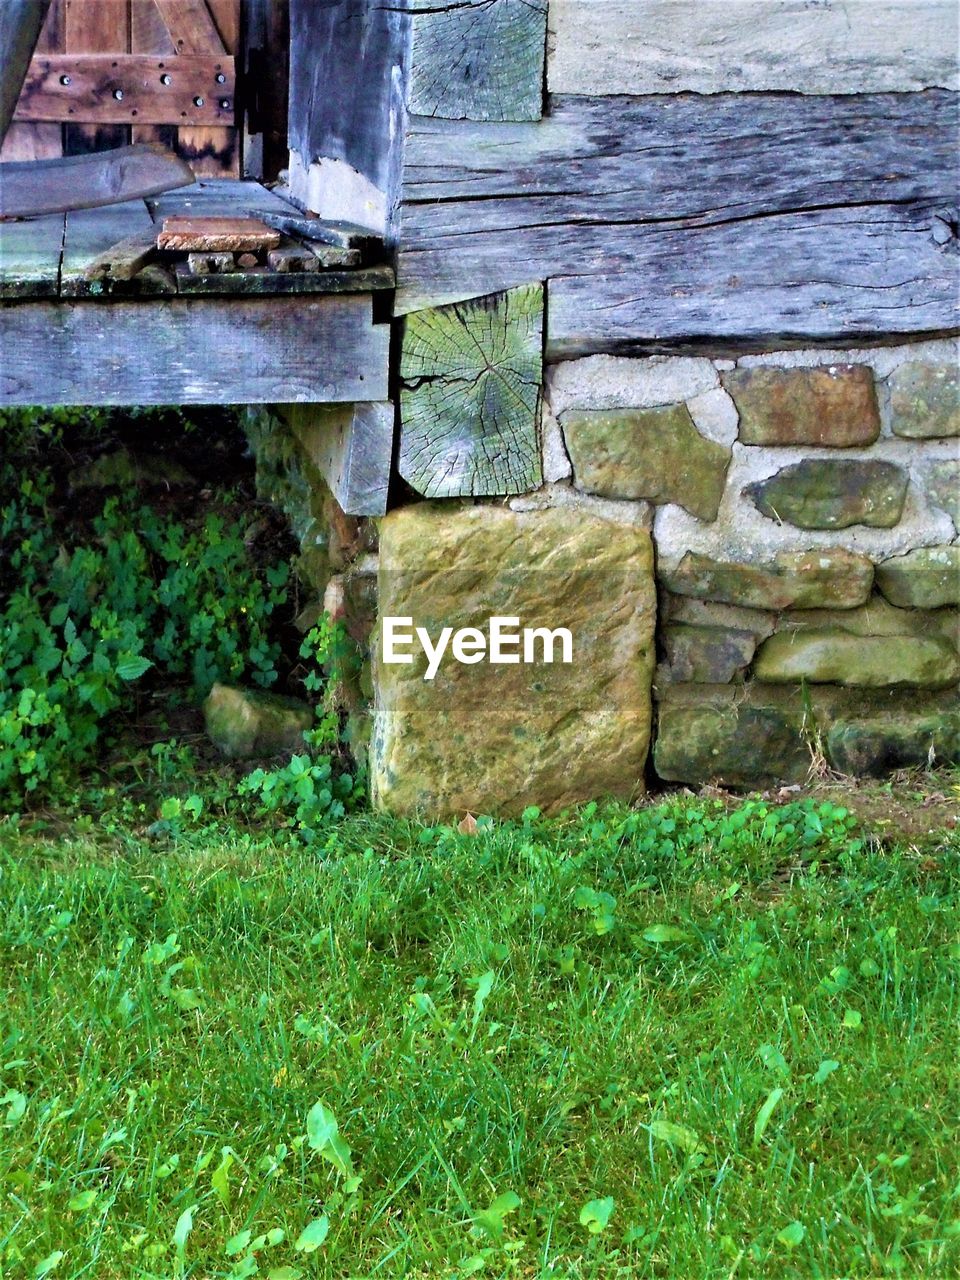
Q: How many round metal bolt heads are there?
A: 6